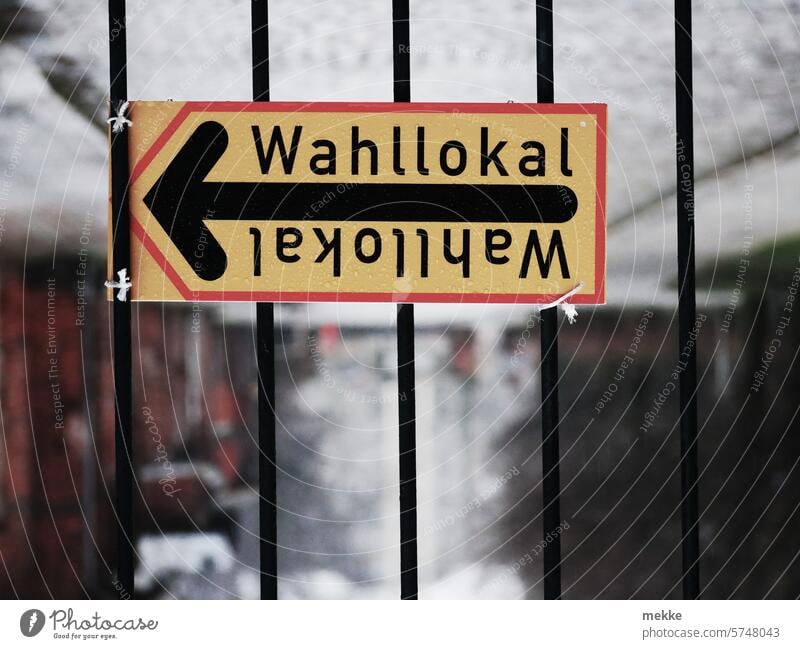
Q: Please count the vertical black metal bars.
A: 5